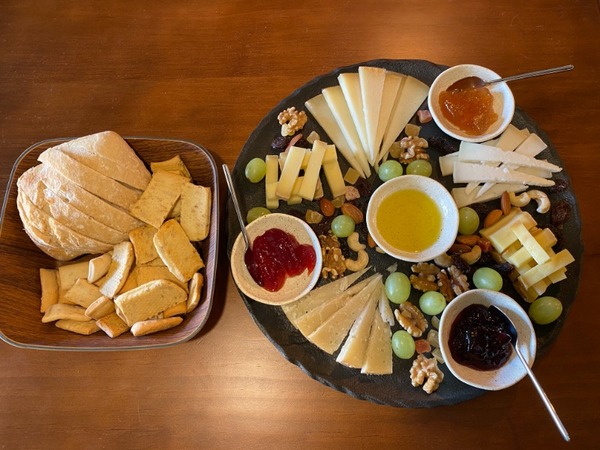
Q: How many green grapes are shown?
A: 11